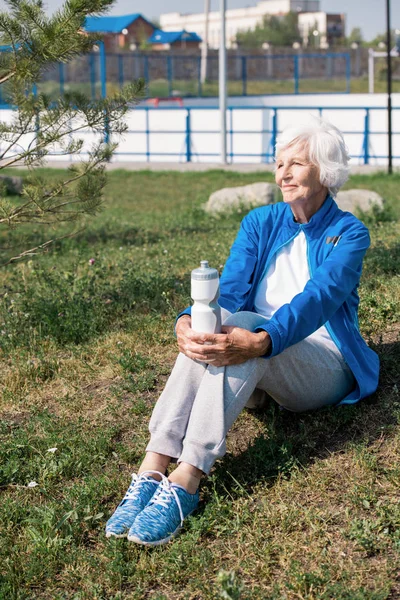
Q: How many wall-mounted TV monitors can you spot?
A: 0